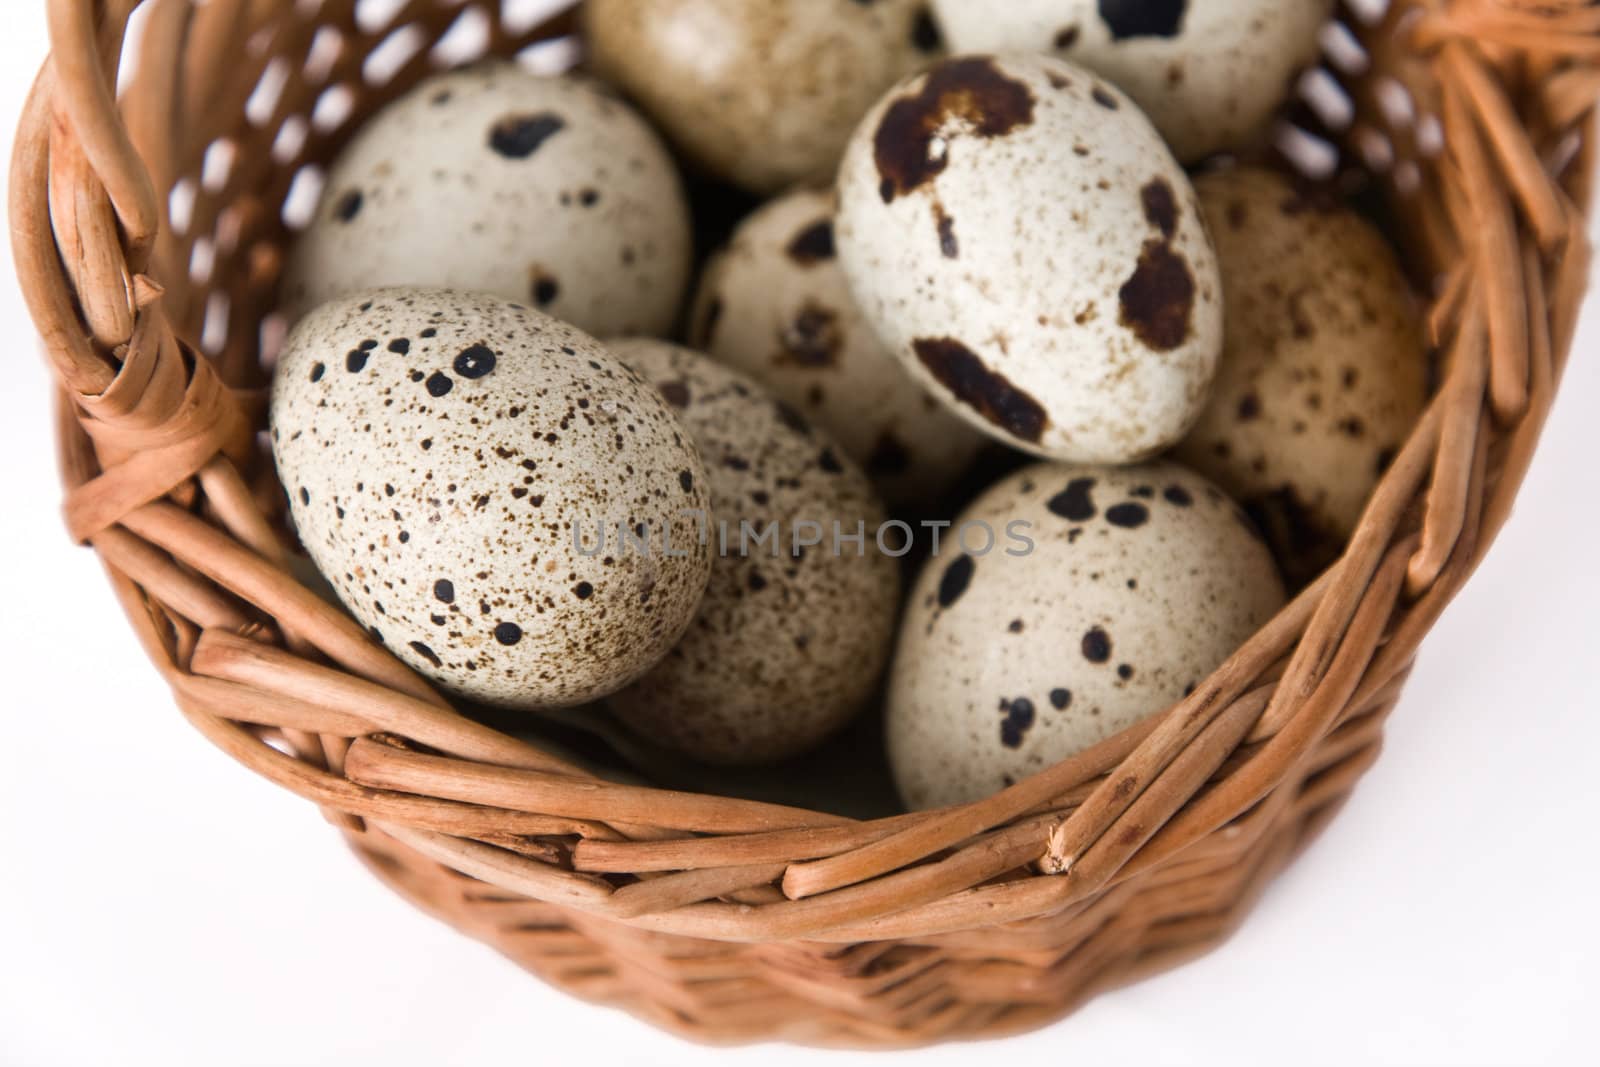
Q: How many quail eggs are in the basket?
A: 9